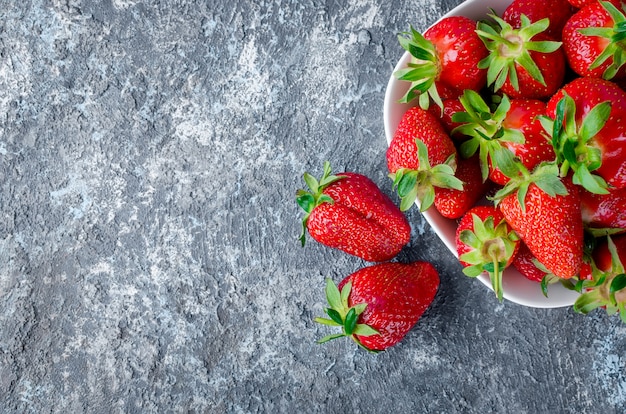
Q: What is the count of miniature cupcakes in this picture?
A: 0